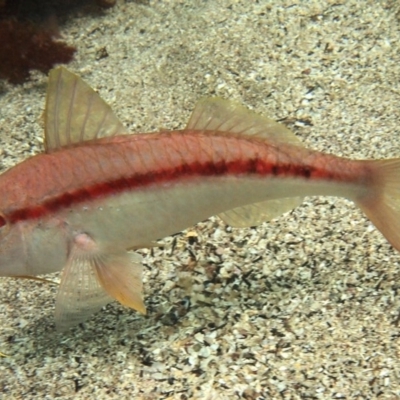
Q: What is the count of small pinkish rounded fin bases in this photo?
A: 1